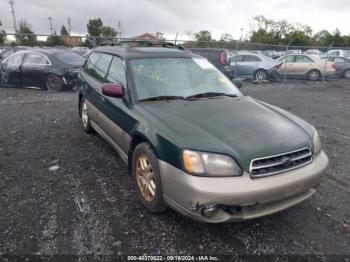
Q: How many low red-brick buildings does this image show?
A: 2